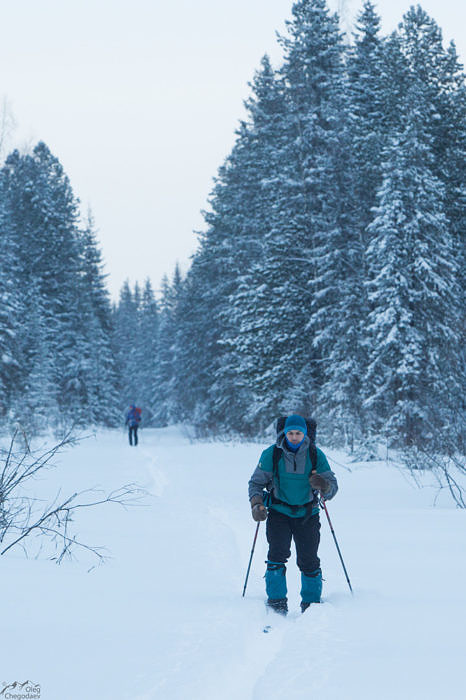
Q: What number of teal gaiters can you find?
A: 2